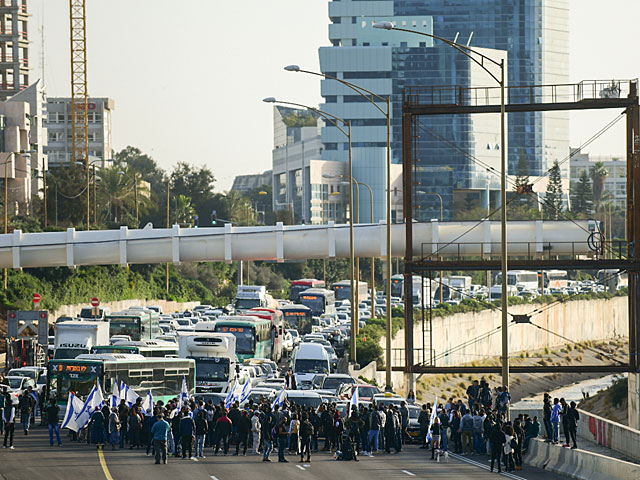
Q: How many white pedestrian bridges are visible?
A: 1